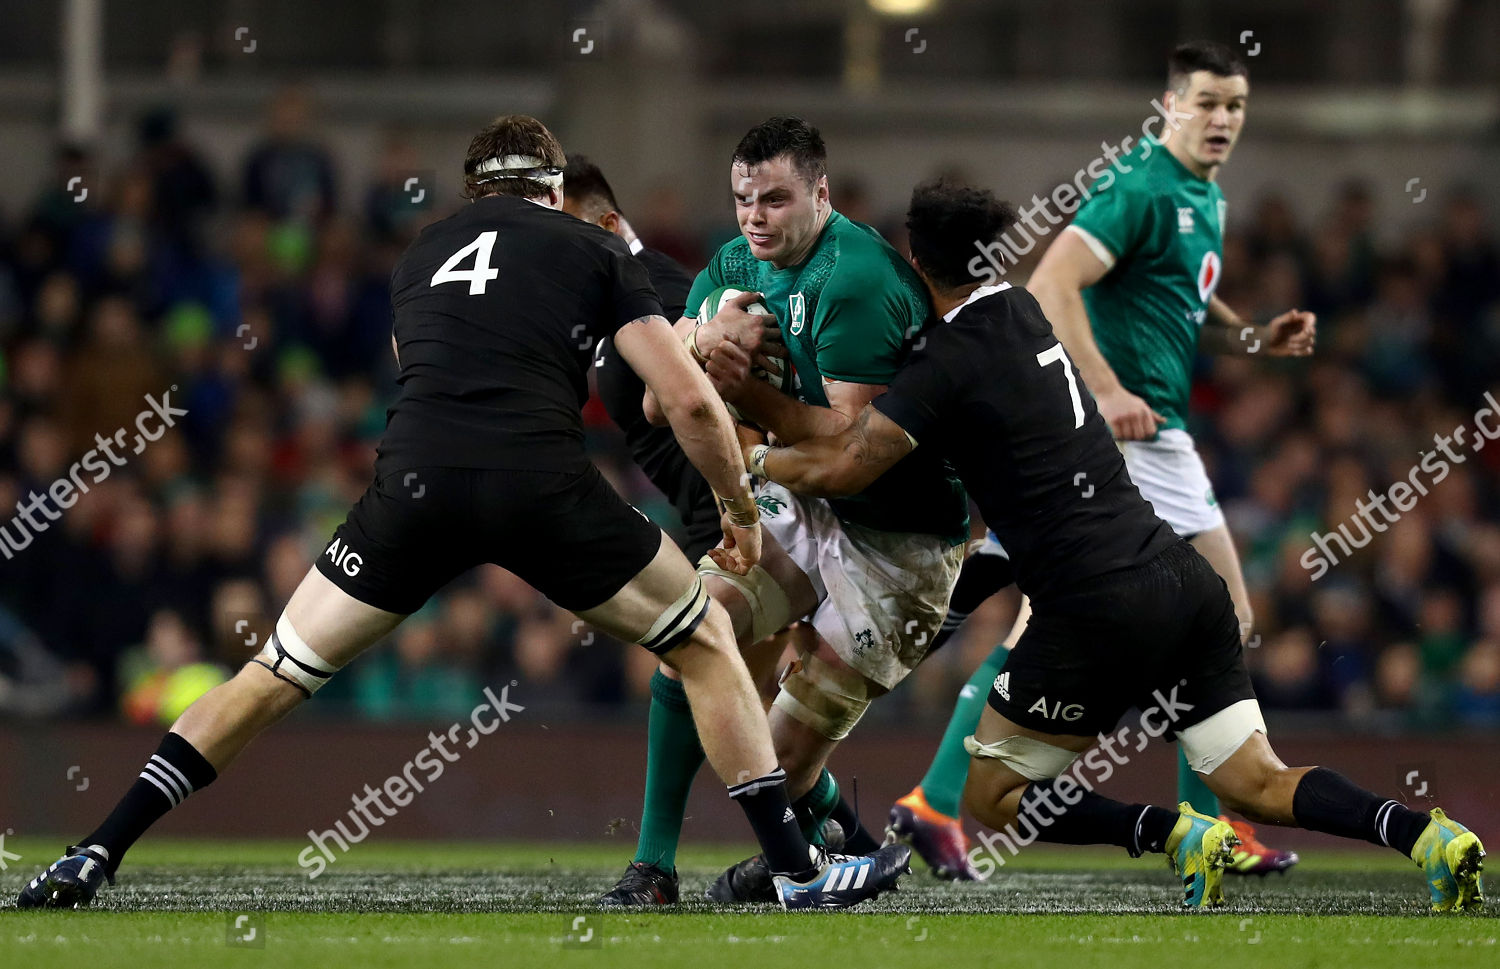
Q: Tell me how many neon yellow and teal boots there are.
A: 2